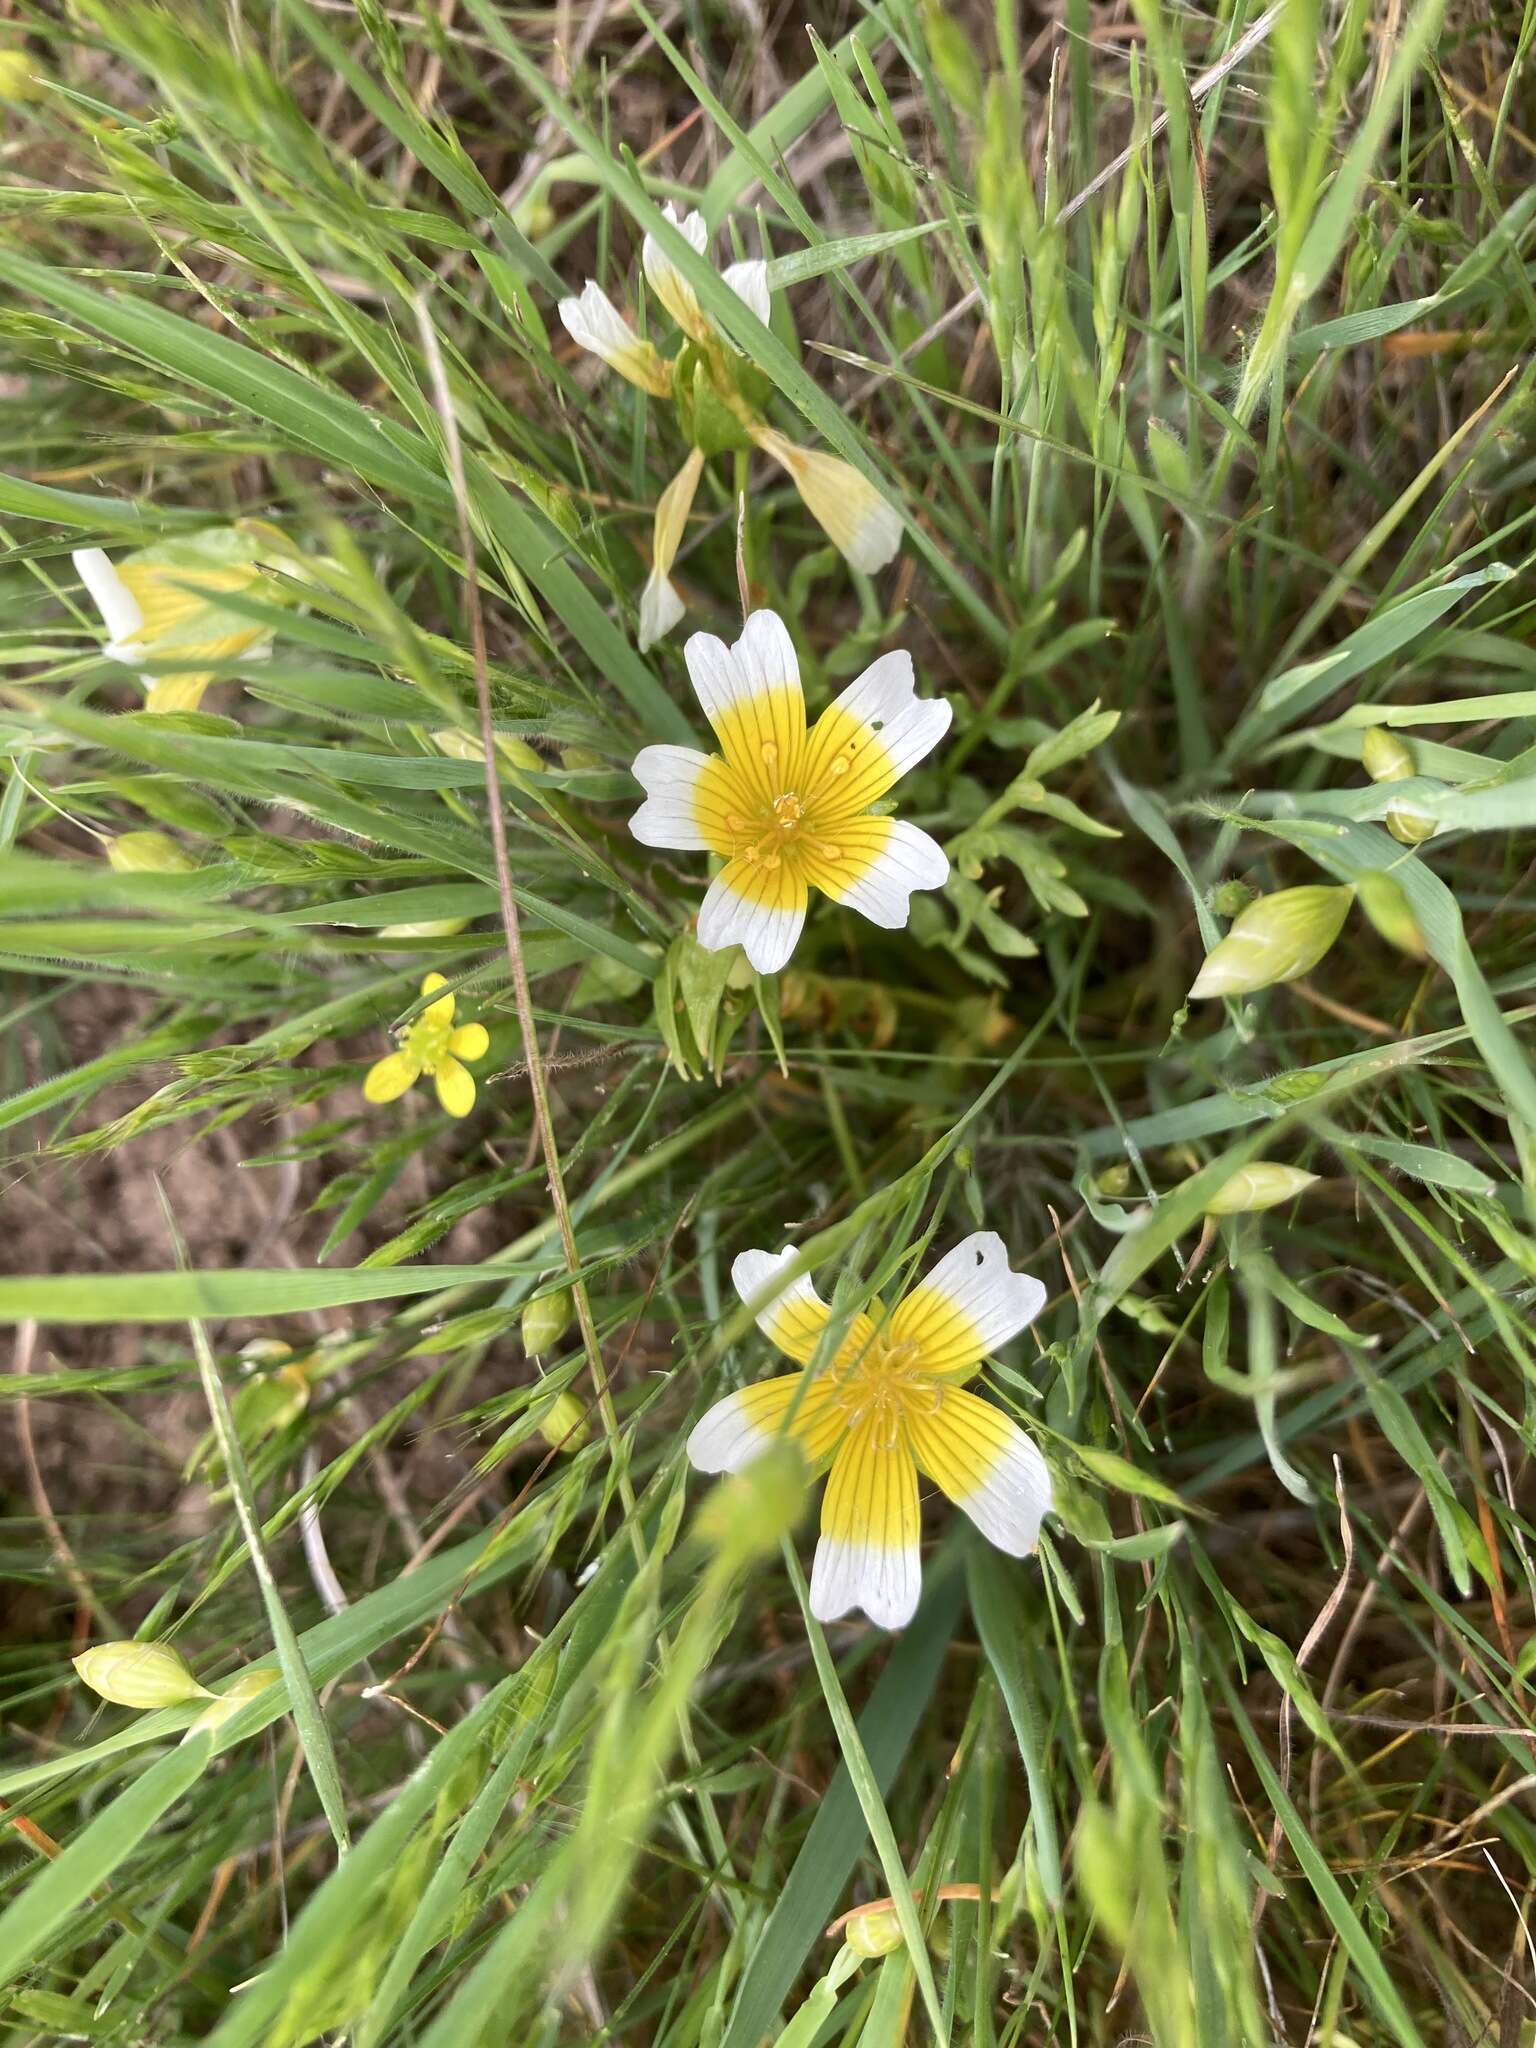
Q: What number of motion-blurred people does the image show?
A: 0